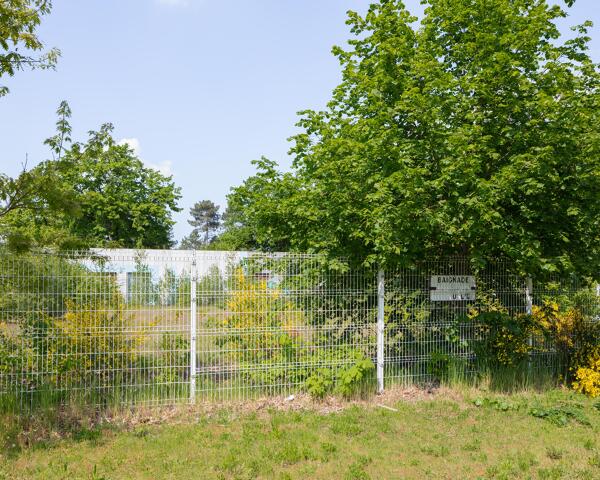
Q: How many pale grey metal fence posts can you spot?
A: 3